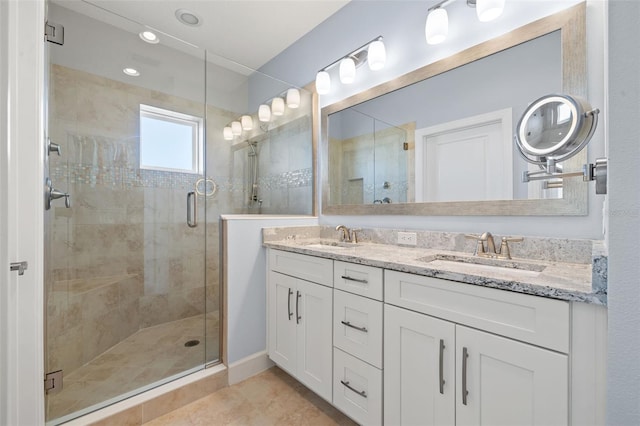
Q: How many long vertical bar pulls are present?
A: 4